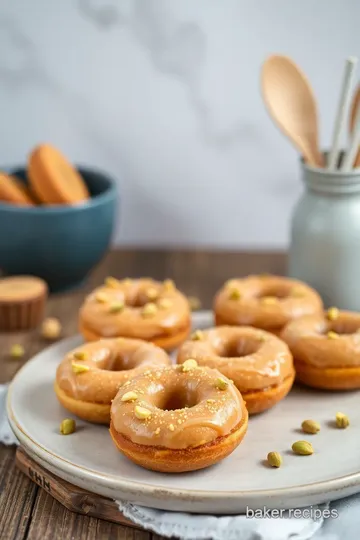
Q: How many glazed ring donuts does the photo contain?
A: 6